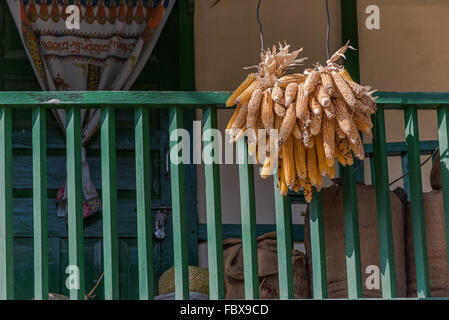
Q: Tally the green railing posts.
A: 14